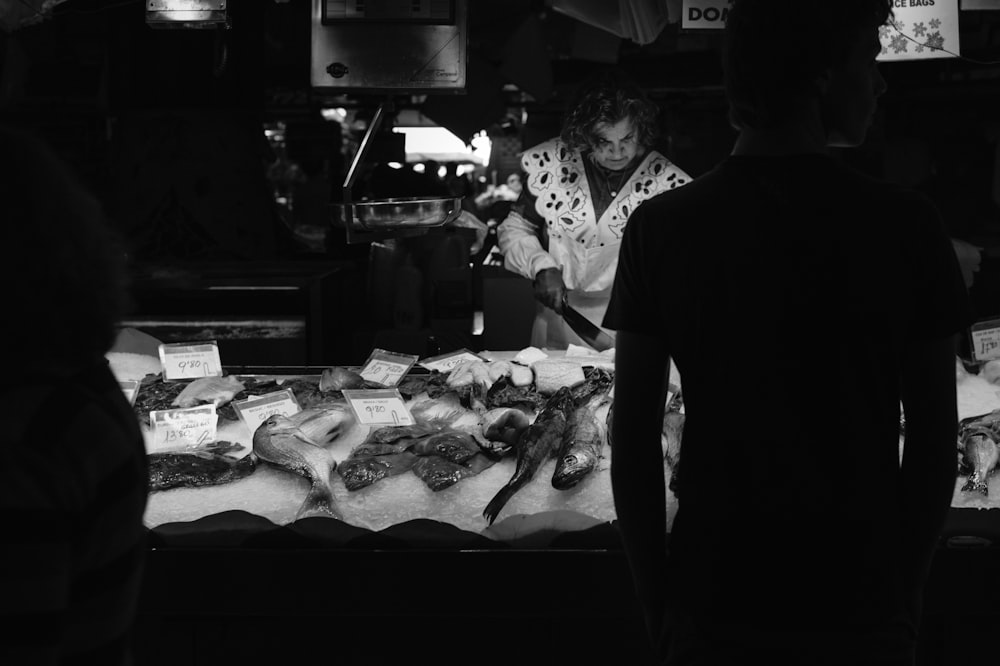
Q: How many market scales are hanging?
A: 1